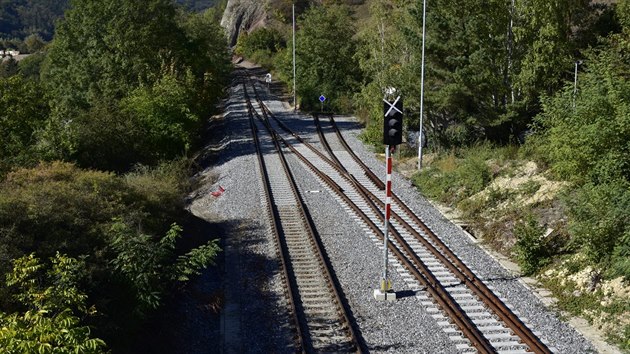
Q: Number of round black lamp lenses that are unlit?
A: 3